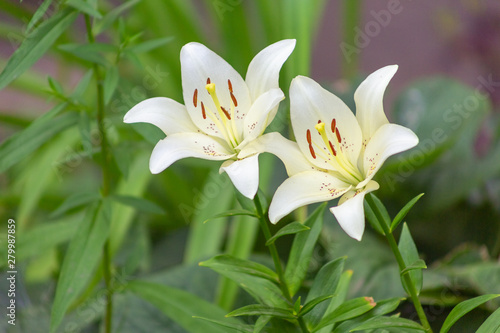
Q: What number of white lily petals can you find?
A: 12